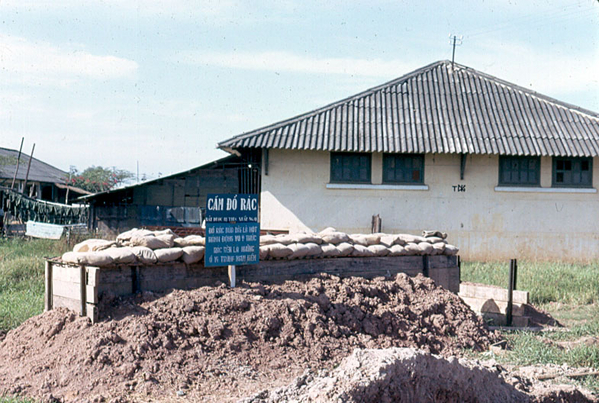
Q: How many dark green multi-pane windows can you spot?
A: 4